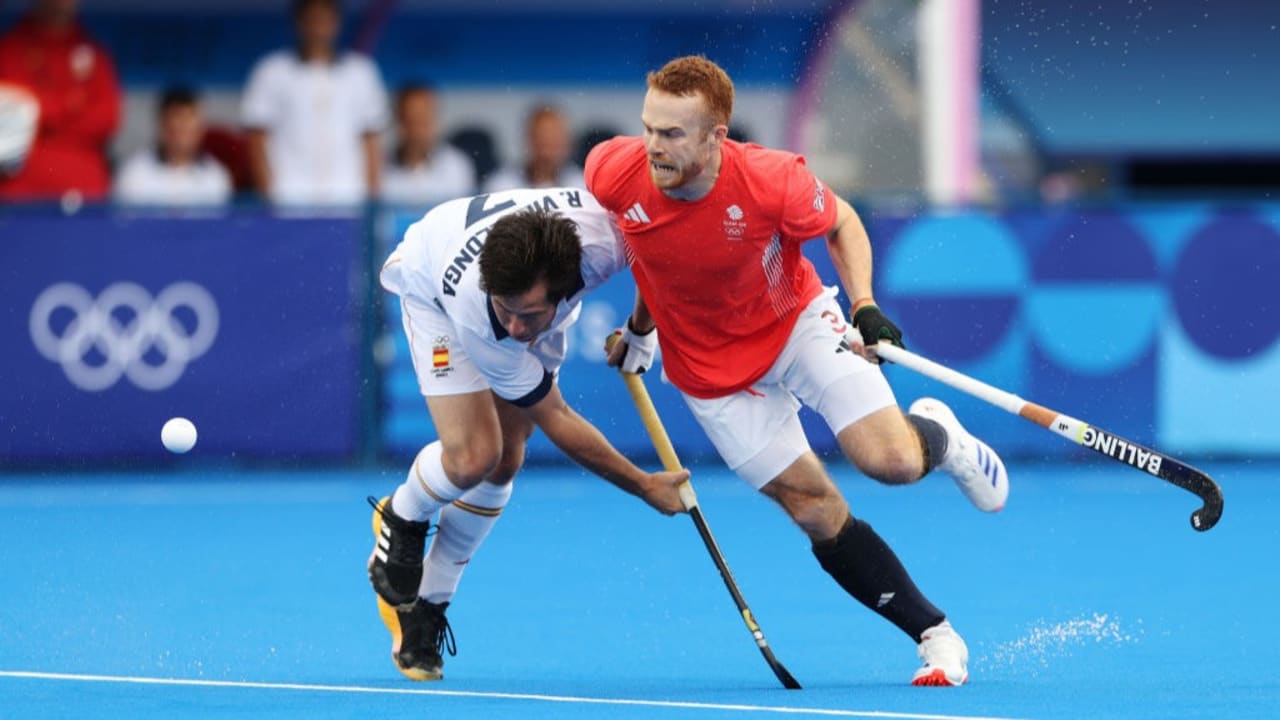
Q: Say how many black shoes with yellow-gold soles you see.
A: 2